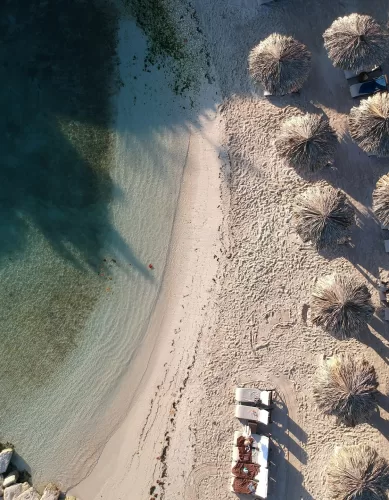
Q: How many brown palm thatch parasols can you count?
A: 9